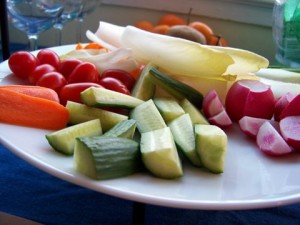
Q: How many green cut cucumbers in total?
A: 13